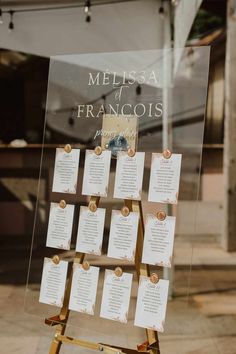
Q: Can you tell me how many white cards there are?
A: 12